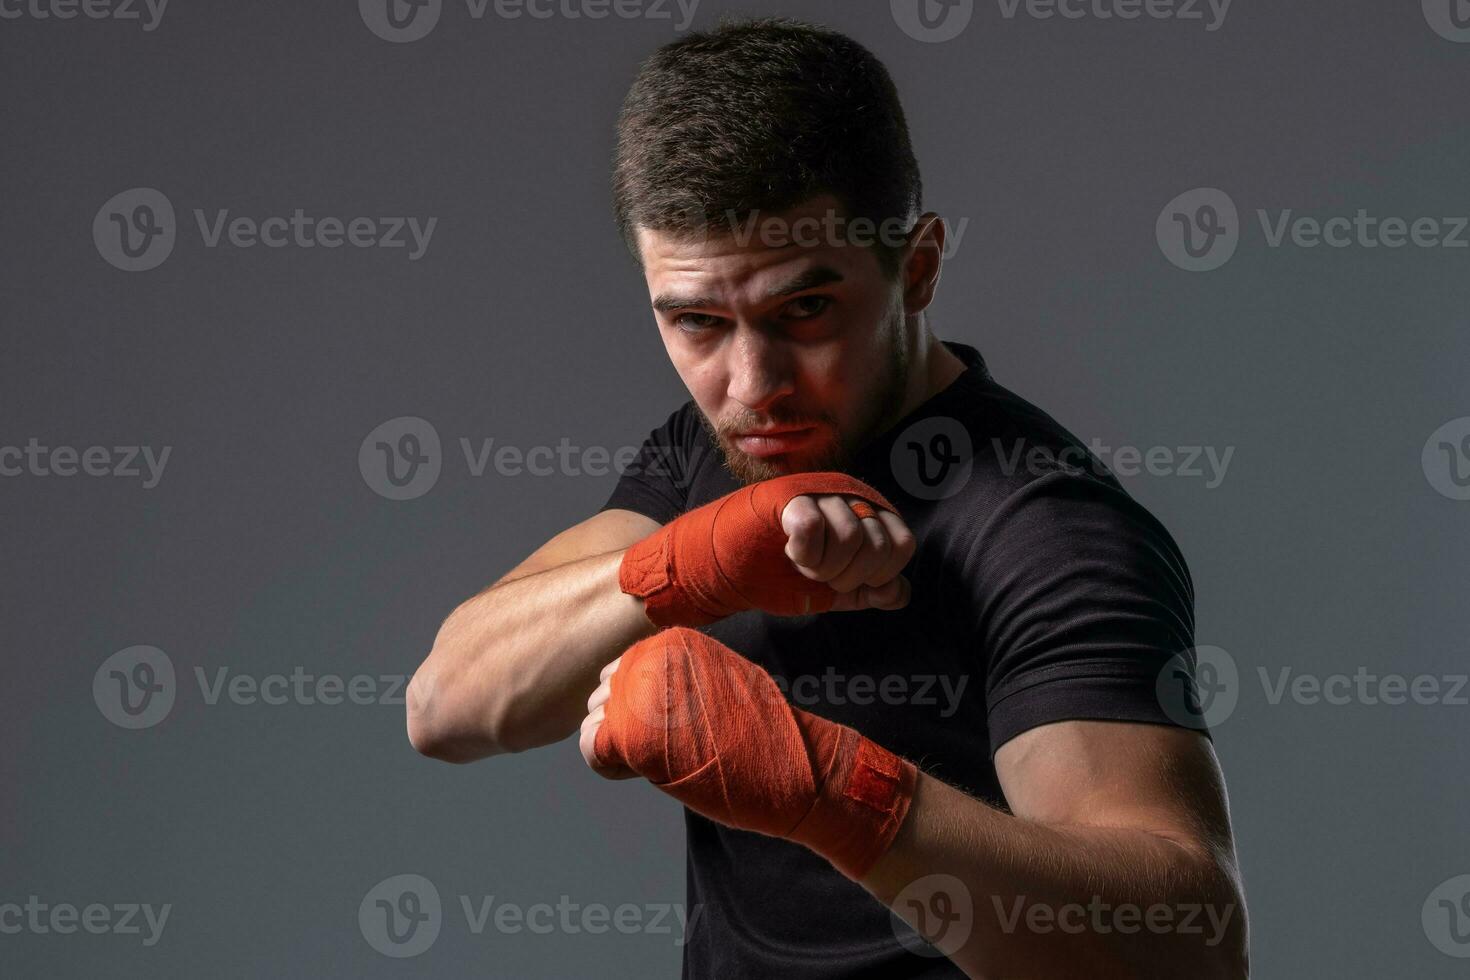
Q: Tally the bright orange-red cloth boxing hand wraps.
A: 2